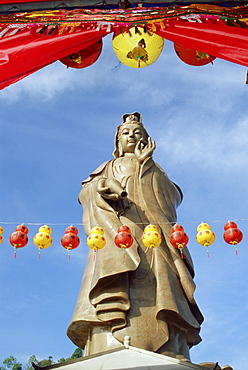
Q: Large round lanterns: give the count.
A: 3